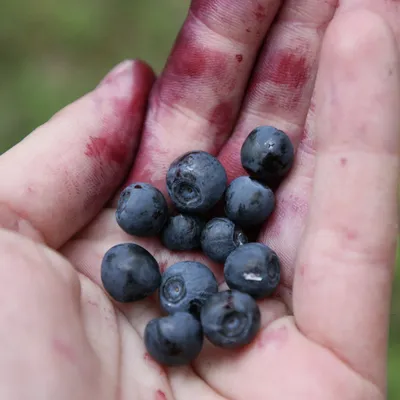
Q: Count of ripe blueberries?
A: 11